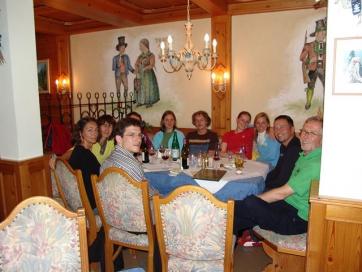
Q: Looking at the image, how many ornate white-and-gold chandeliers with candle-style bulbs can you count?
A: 1